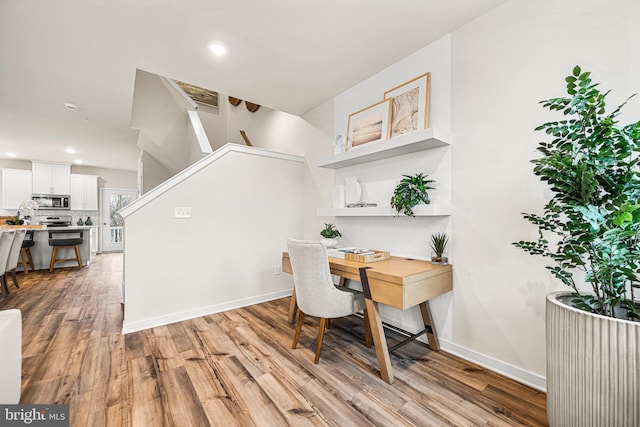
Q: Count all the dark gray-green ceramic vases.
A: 2